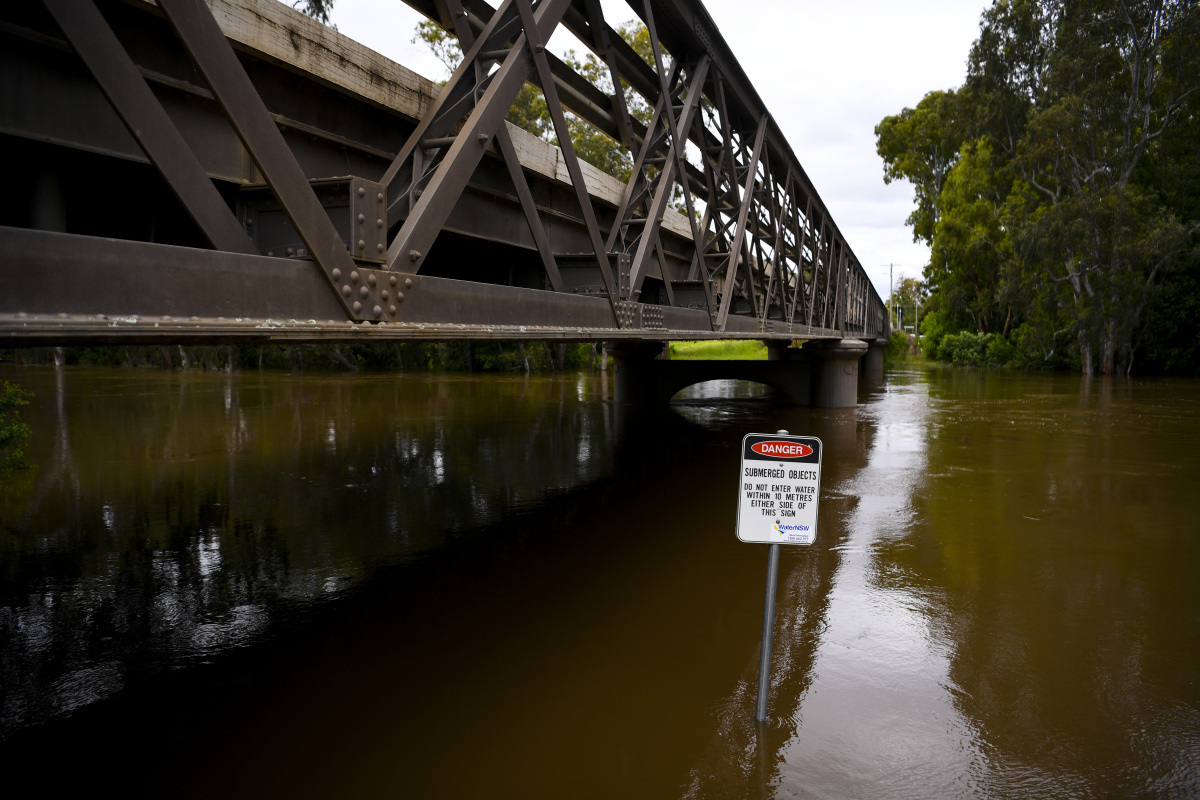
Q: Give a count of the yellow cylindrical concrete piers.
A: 0